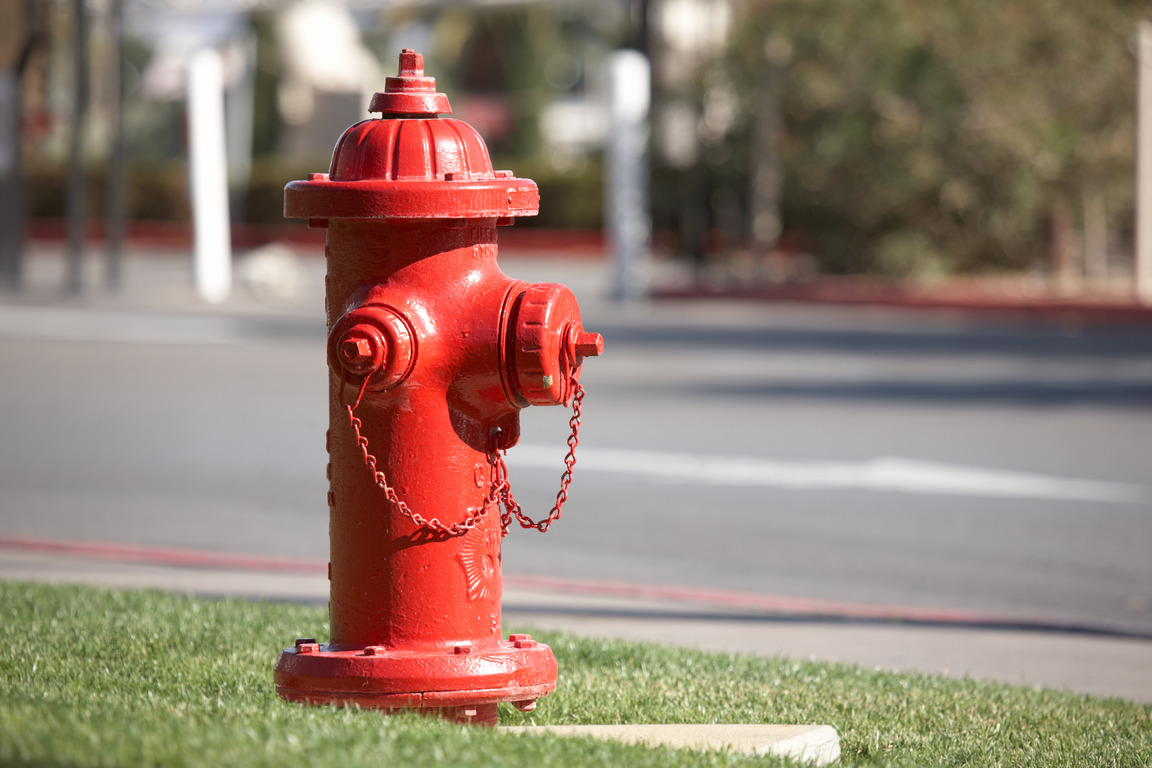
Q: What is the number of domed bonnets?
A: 1